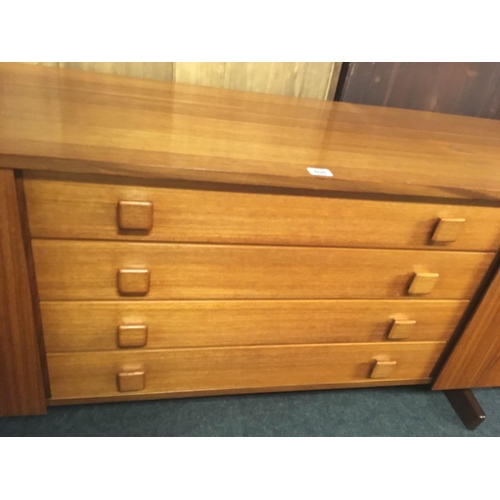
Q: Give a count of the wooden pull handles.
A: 8